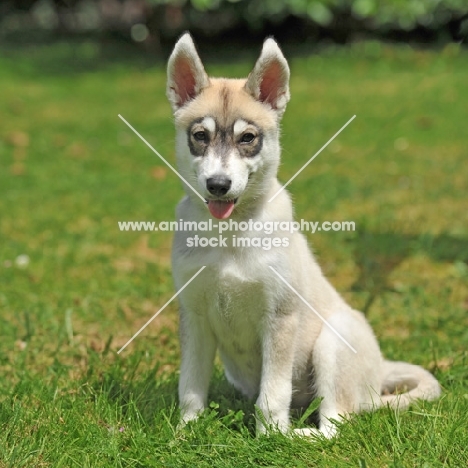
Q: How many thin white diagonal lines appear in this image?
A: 4